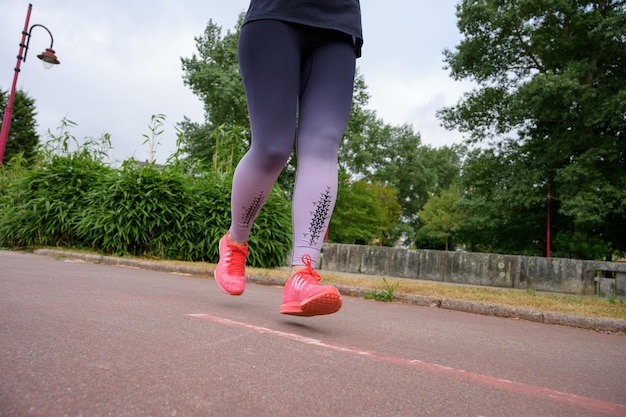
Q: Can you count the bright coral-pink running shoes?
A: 2